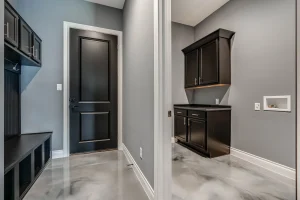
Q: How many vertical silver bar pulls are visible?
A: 7